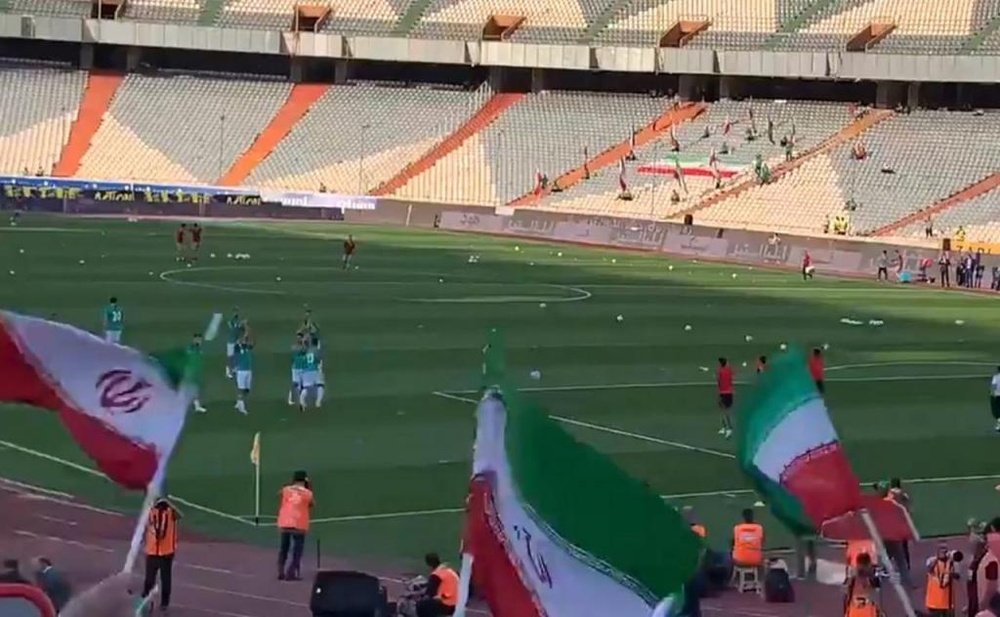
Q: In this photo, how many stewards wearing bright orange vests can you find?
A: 8